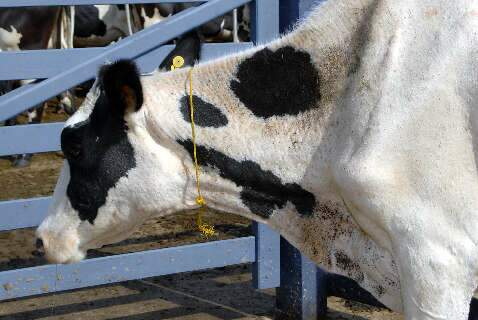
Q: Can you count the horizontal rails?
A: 5